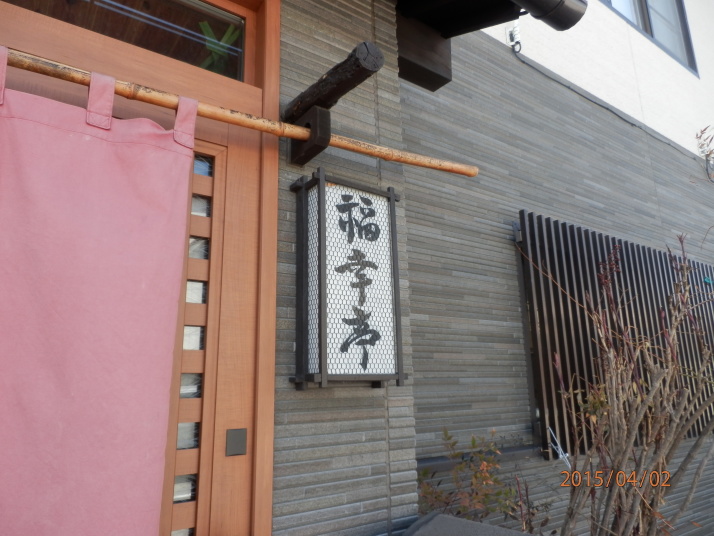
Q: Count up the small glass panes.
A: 9